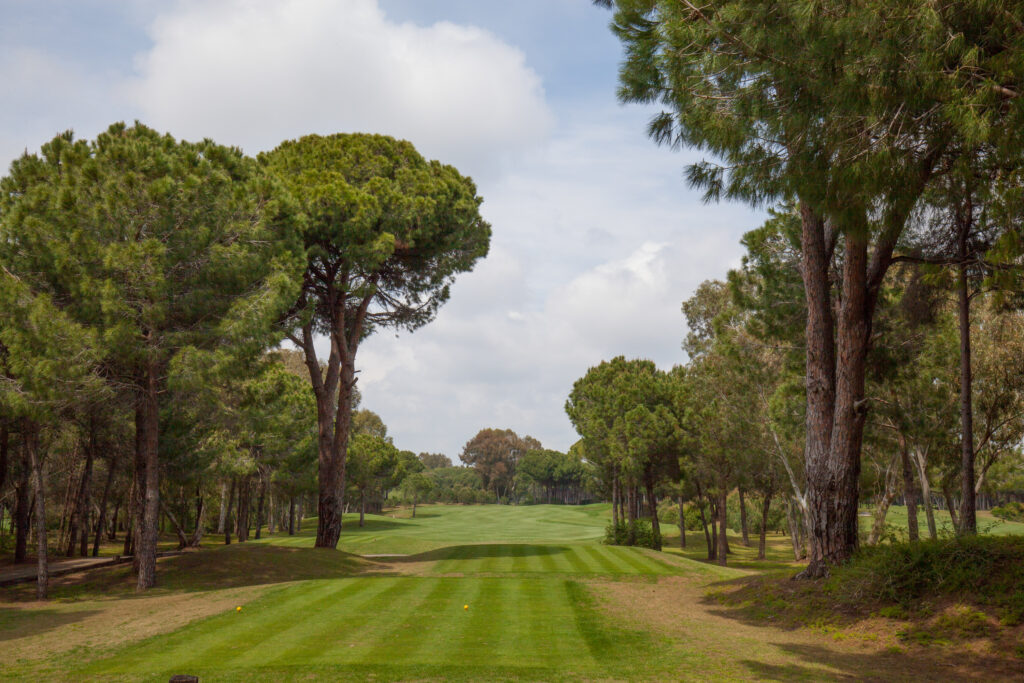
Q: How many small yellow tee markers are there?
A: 2